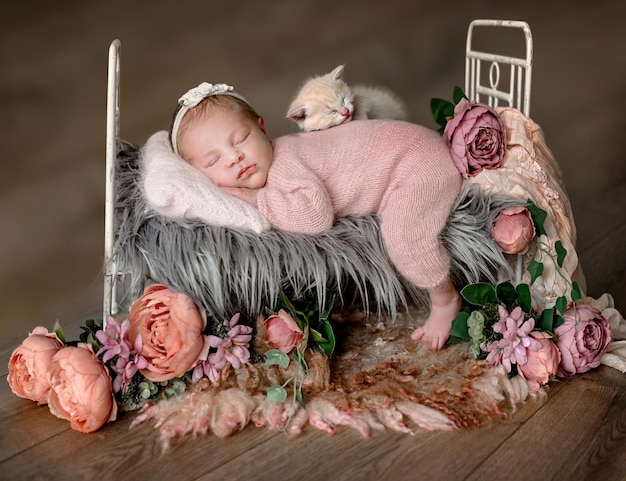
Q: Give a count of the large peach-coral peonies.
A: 3